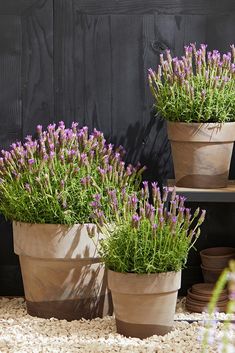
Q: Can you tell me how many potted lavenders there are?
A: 3